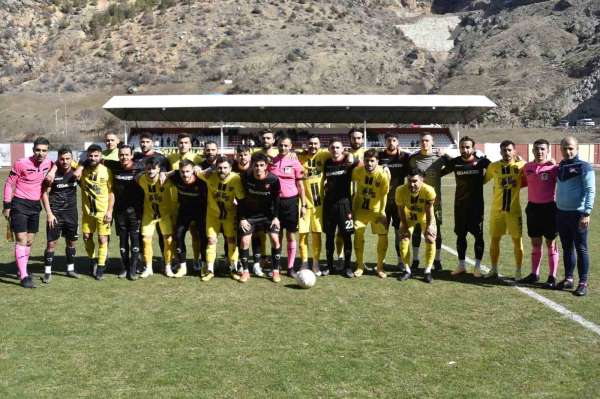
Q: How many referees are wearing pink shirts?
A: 3